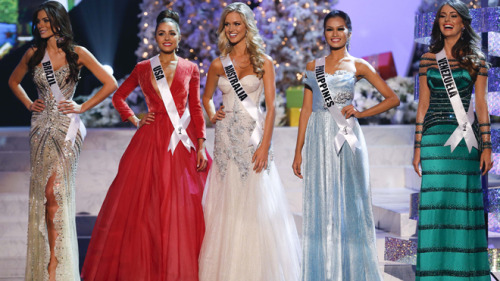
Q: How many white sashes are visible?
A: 5